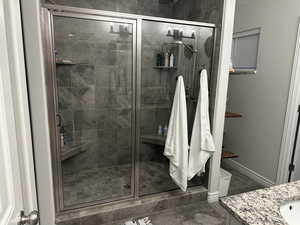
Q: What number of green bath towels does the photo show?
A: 0